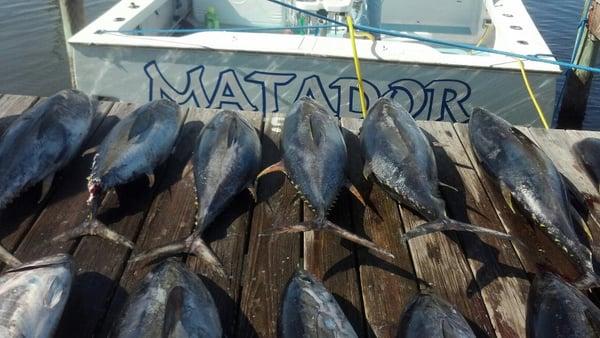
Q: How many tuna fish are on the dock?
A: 12